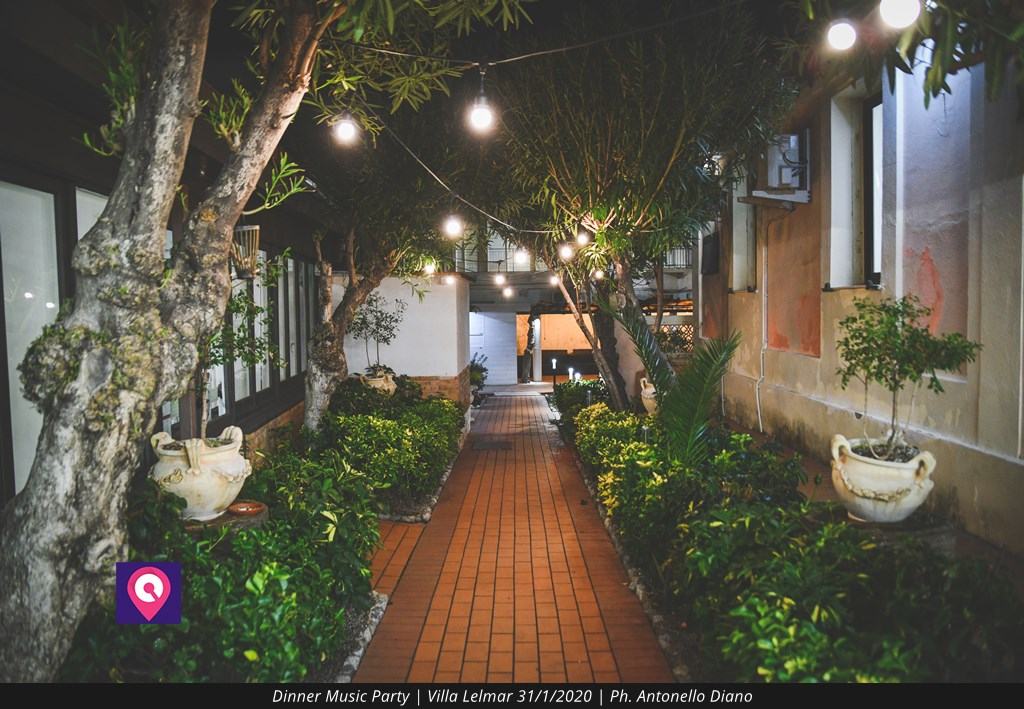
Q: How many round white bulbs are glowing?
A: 14